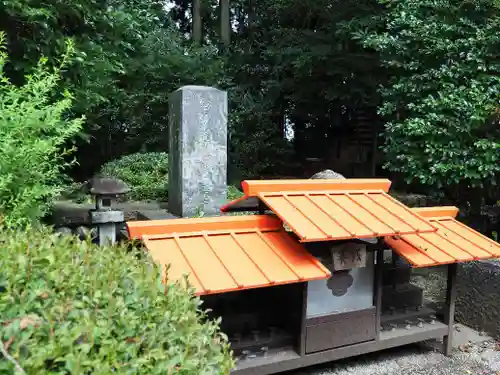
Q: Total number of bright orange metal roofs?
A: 3